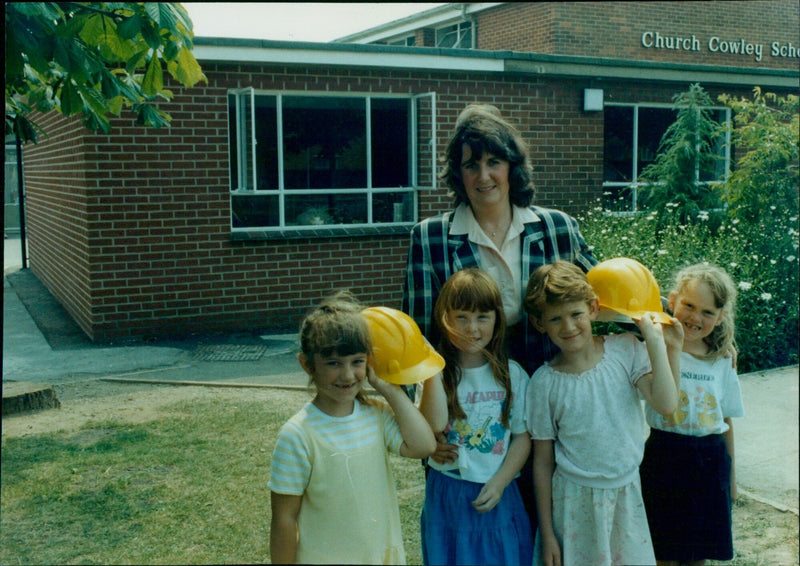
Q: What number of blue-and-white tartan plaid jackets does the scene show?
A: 1